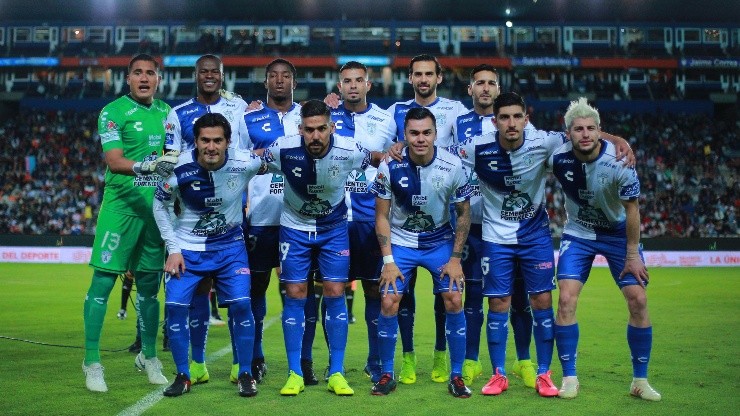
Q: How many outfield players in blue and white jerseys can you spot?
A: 10